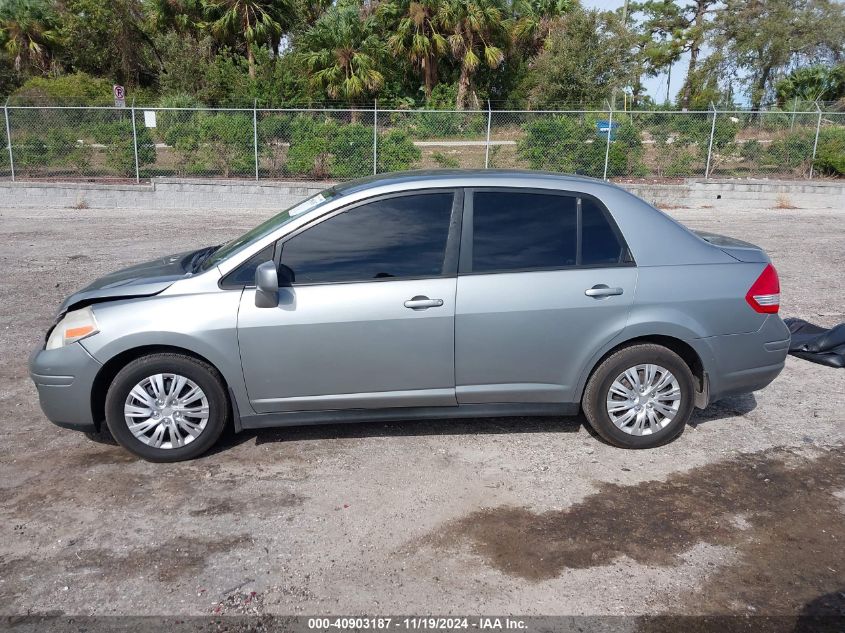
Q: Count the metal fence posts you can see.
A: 8